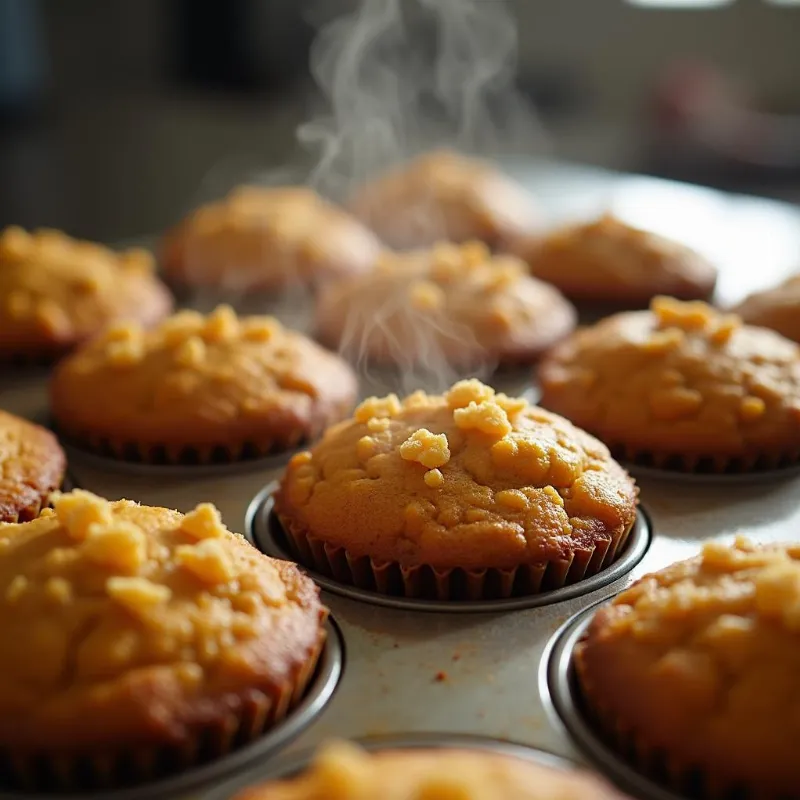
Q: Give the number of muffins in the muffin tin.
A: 13